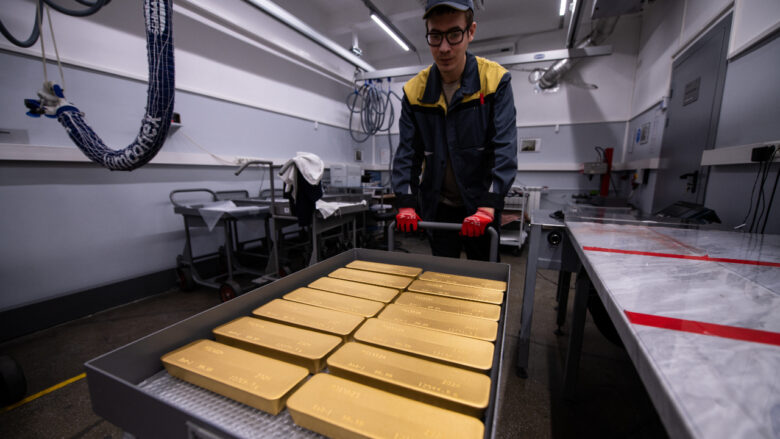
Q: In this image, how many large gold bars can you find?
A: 14